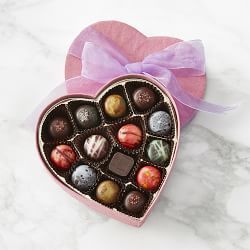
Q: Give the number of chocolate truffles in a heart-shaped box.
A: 14